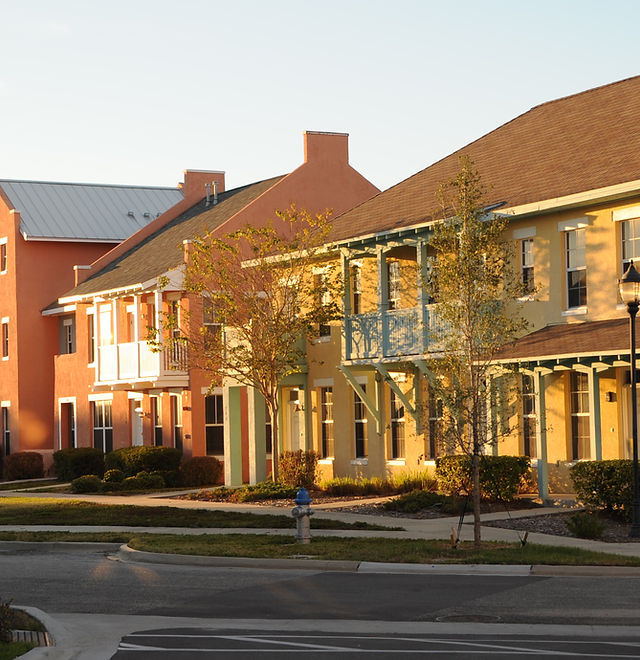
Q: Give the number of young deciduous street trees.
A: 2